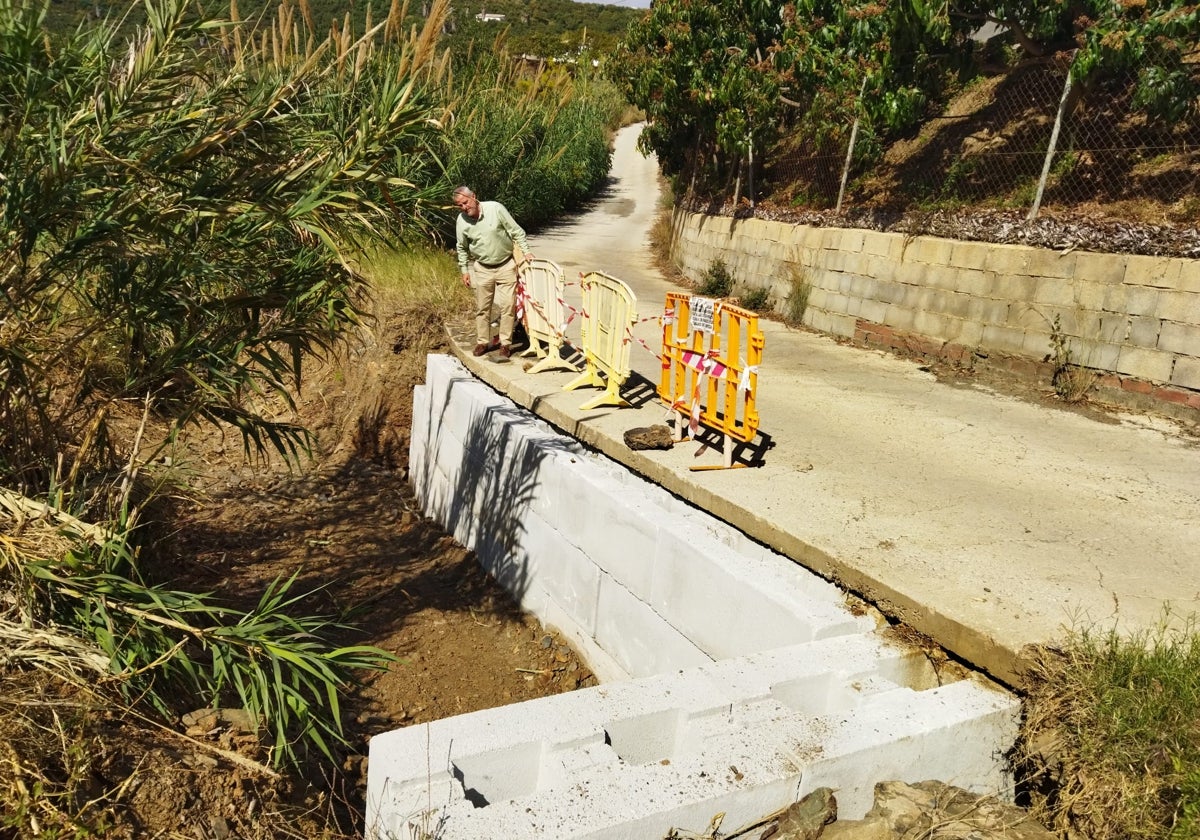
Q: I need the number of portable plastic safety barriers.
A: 3